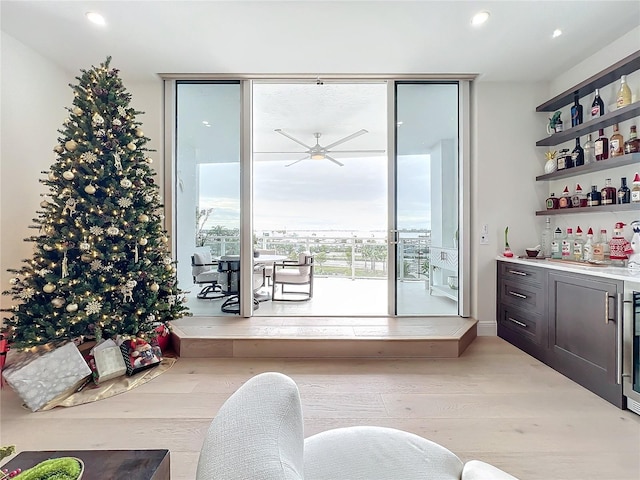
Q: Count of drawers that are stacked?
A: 3